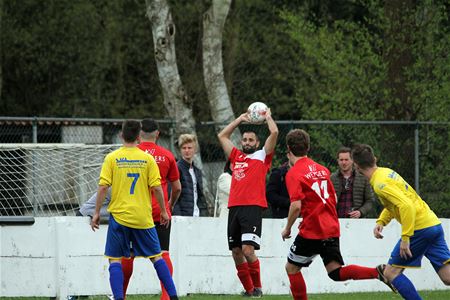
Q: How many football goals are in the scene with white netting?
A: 1